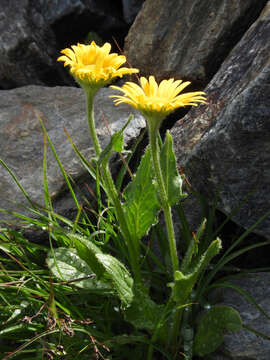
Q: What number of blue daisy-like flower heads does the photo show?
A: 0